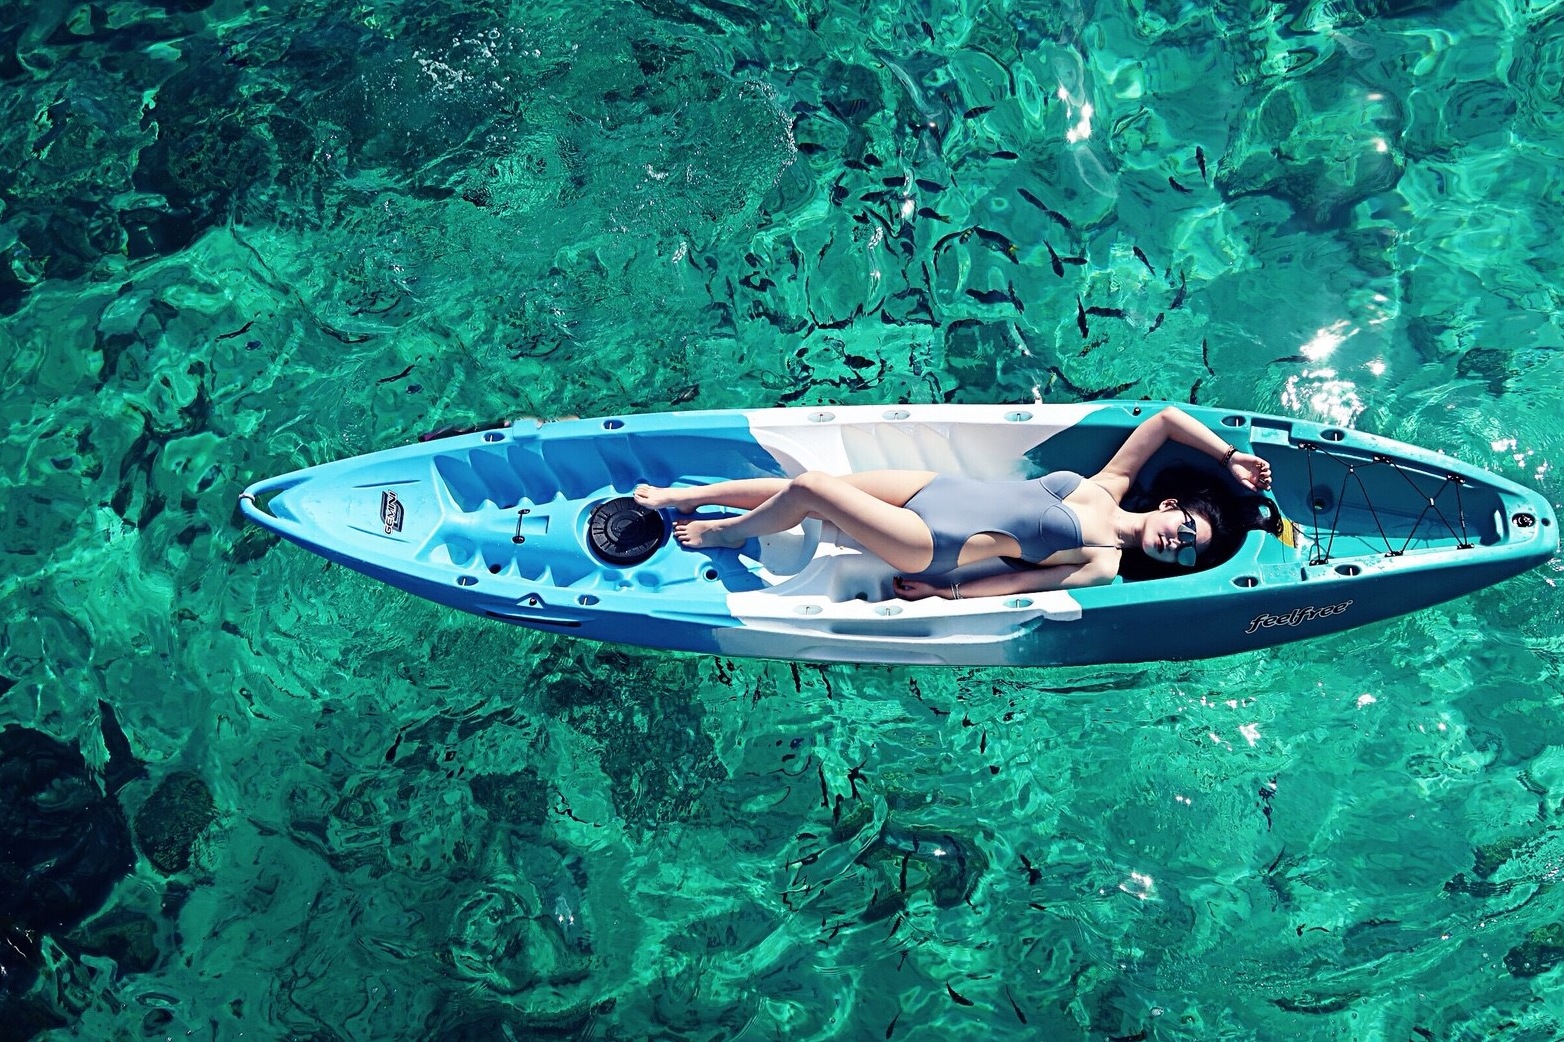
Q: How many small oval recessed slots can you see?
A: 14